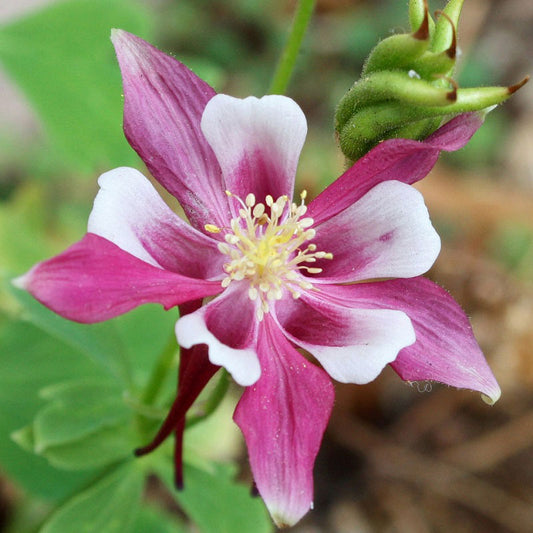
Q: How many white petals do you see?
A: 5